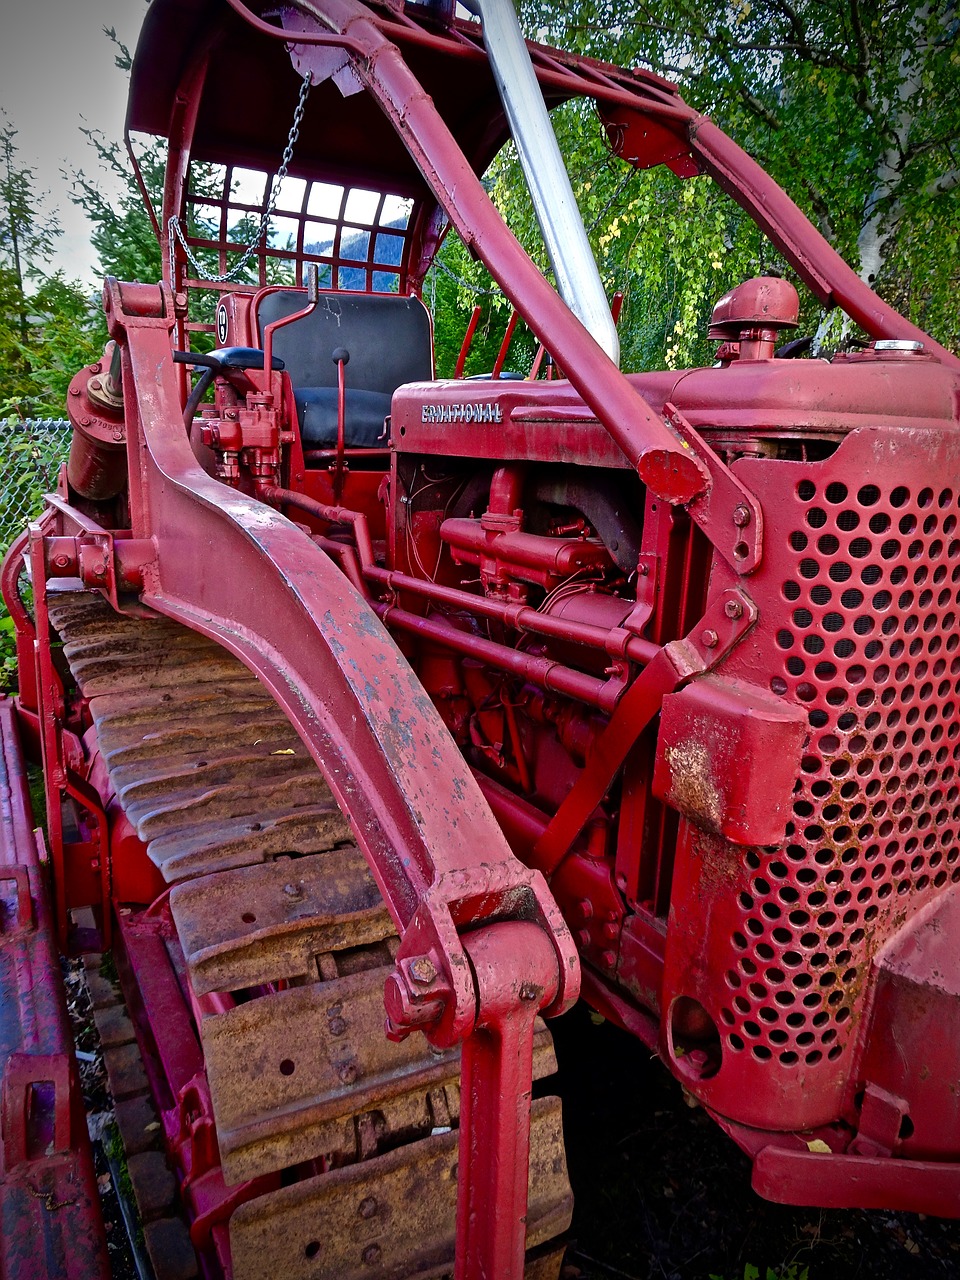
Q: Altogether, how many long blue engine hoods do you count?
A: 0